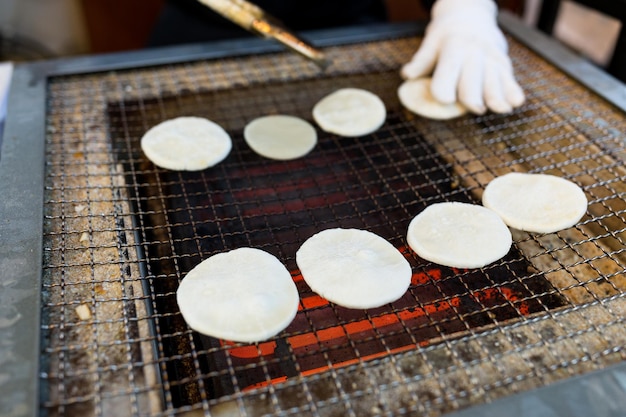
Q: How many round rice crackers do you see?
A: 8